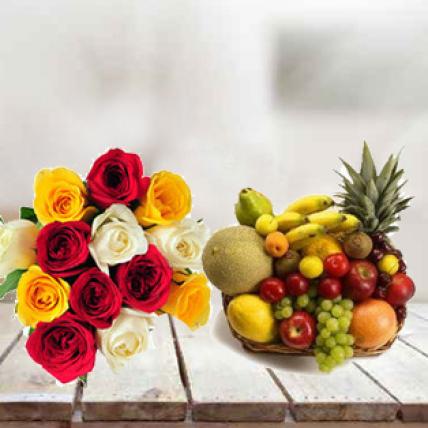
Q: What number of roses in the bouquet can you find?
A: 13